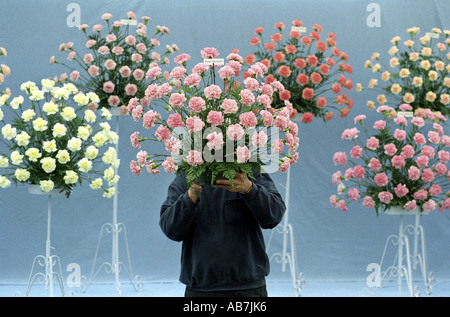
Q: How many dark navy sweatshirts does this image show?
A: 1